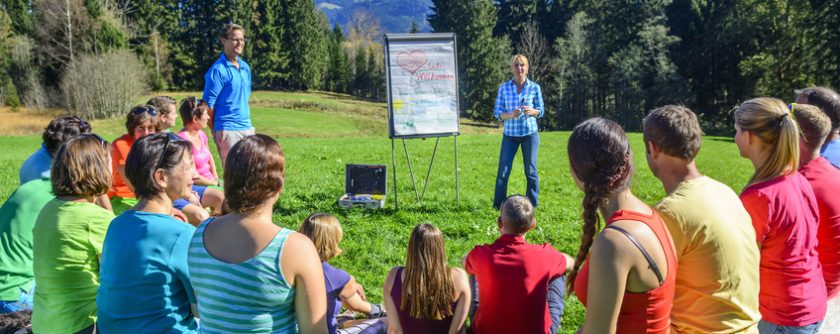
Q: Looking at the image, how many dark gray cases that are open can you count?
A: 1